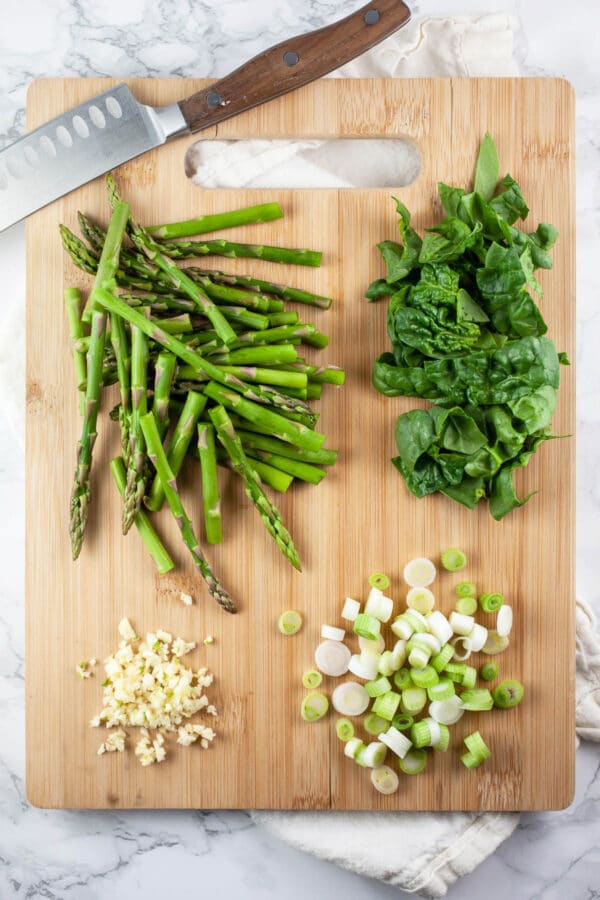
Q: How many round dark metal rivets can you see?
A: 3